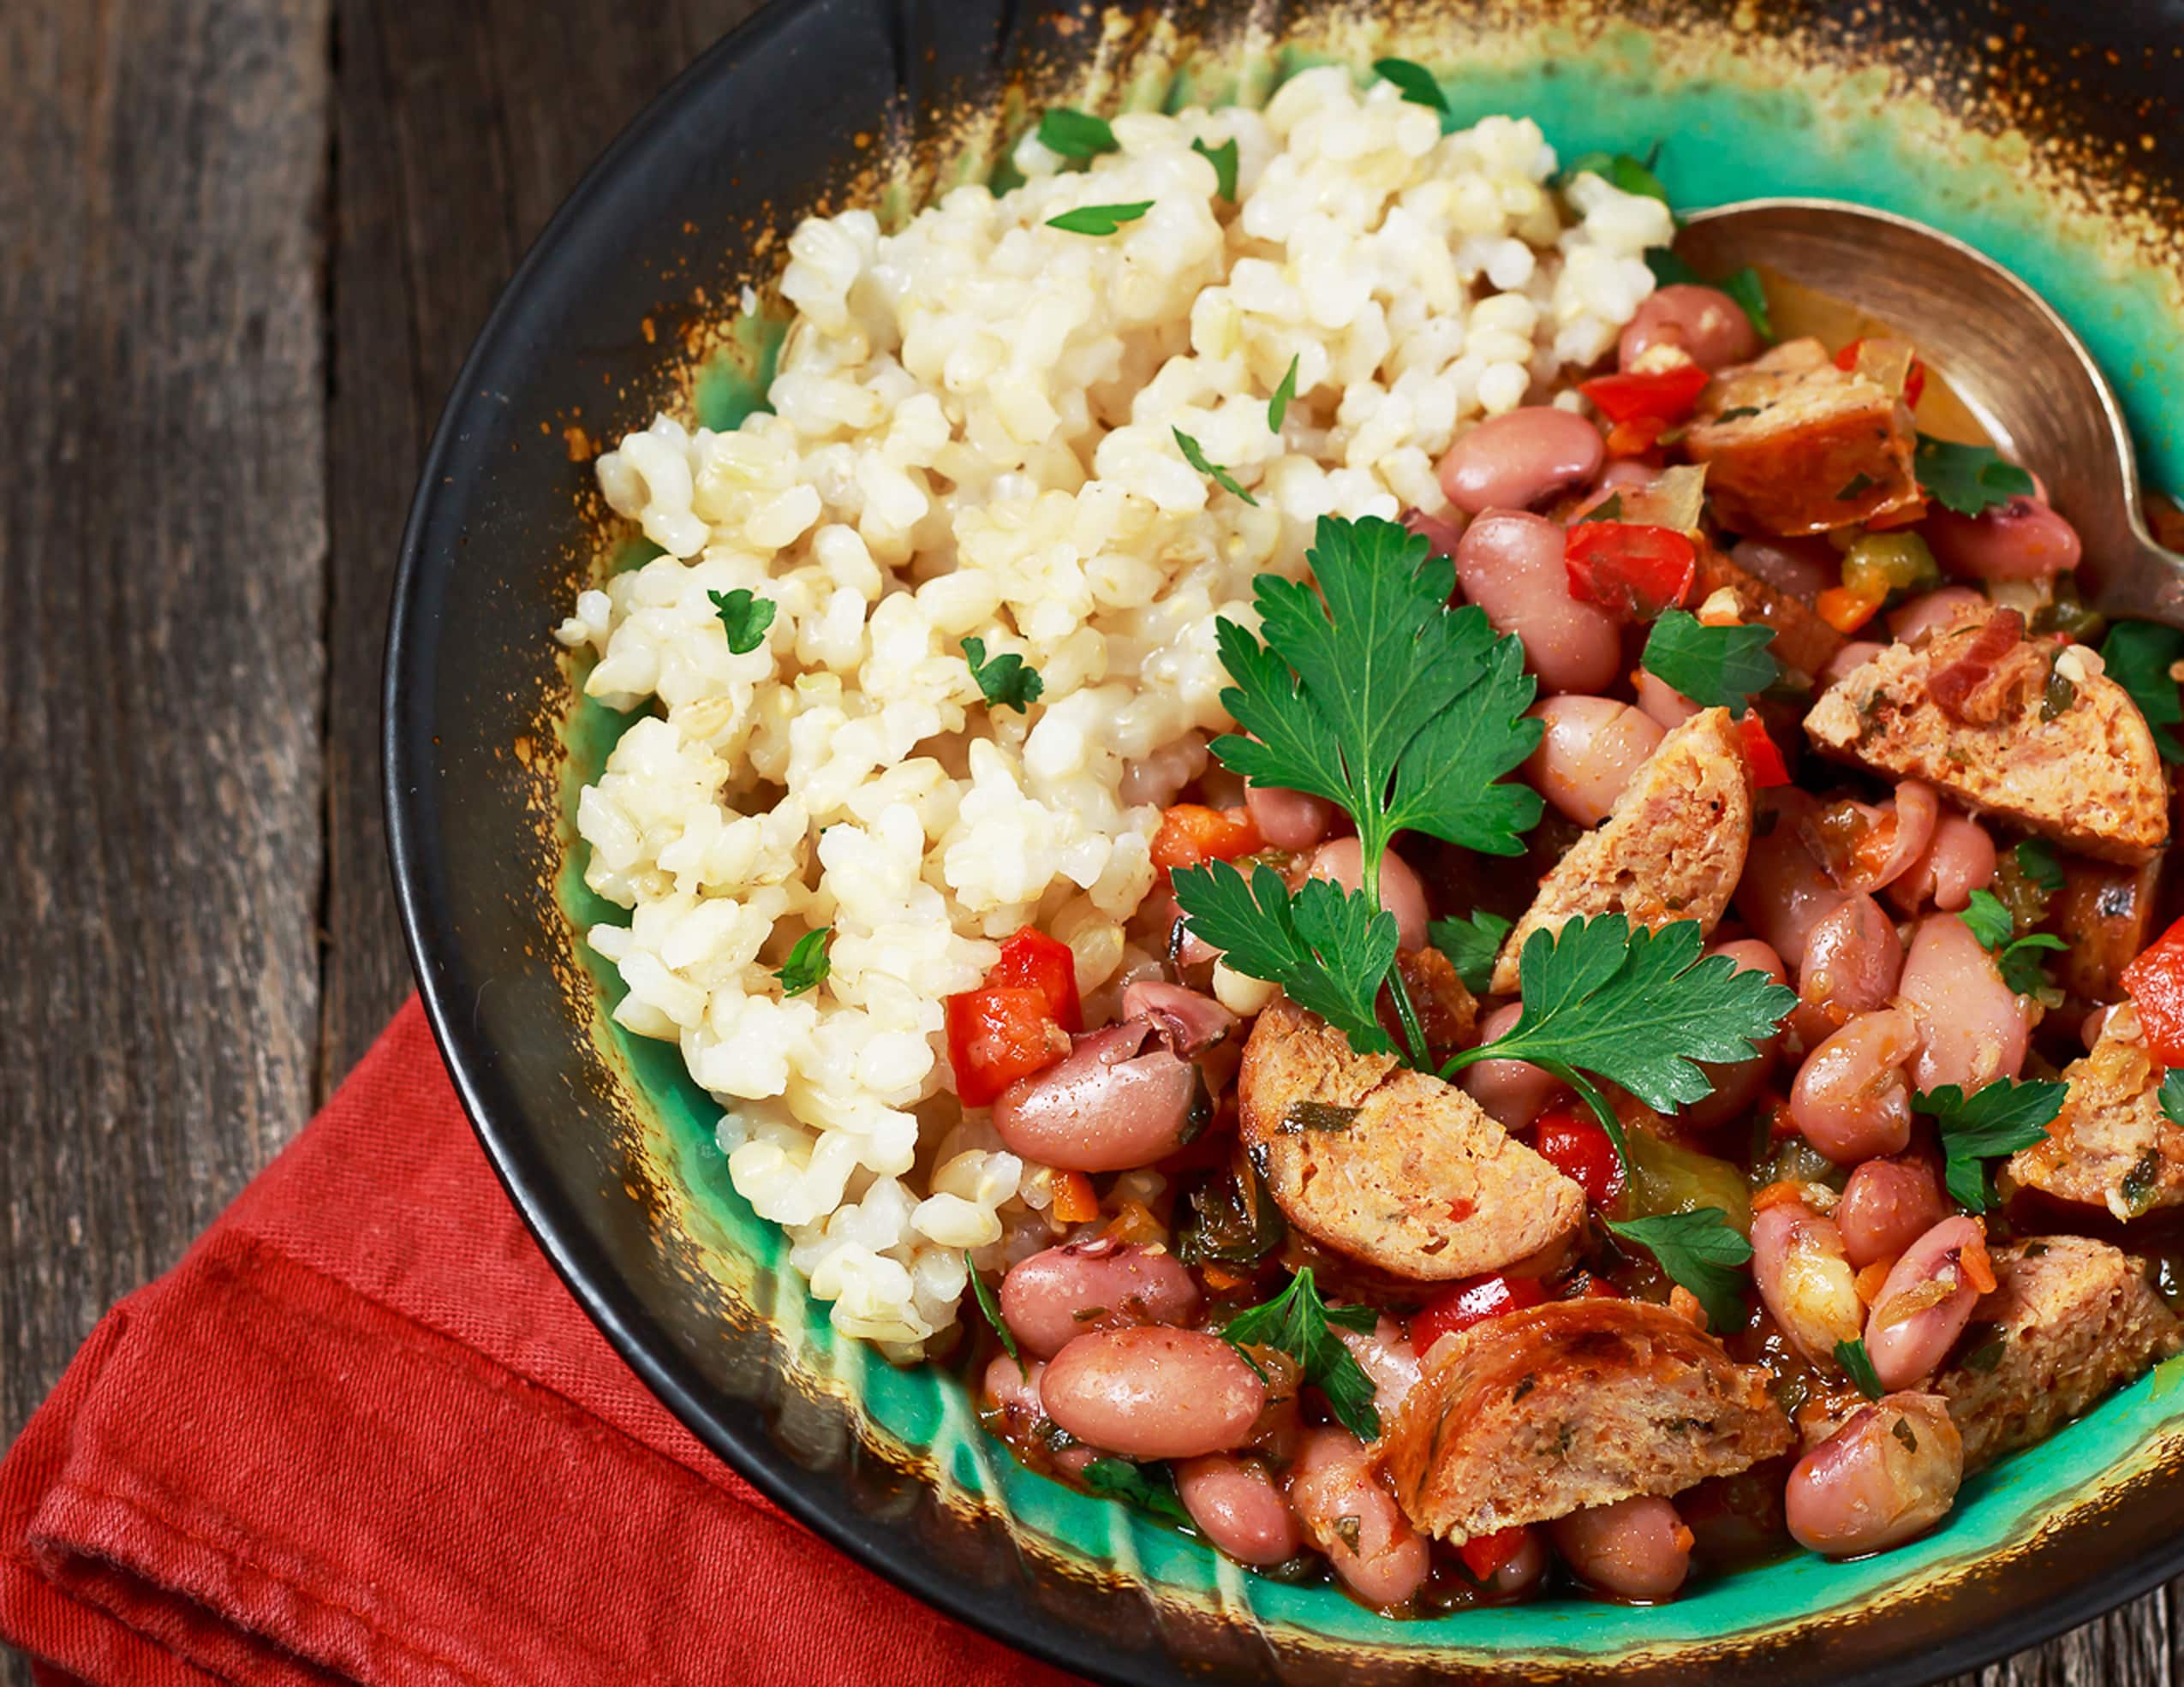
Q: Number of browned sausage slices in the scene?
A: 7